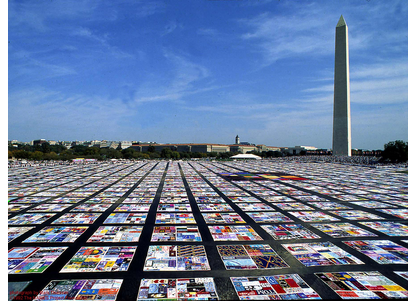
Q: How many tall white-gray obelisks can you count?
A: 1